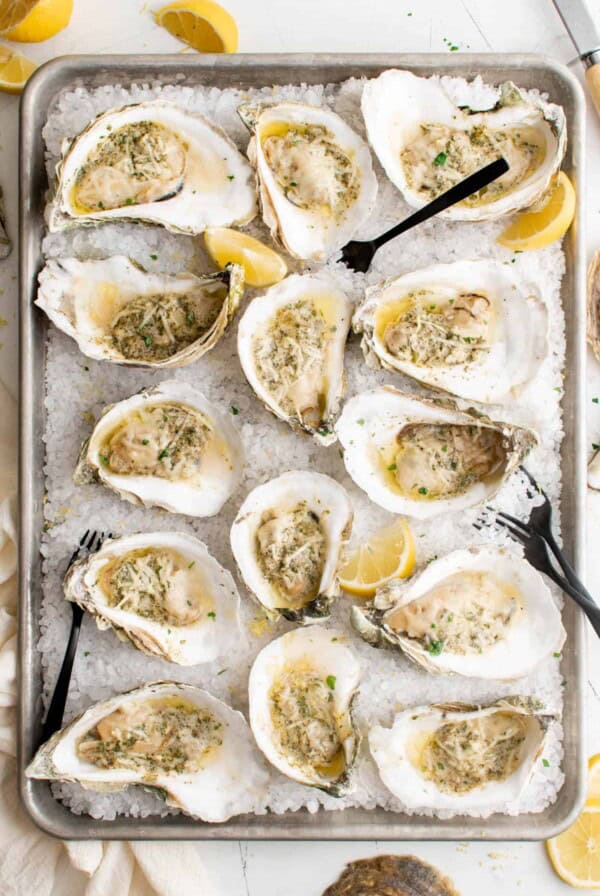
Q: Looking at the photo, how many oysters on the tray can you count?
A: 14